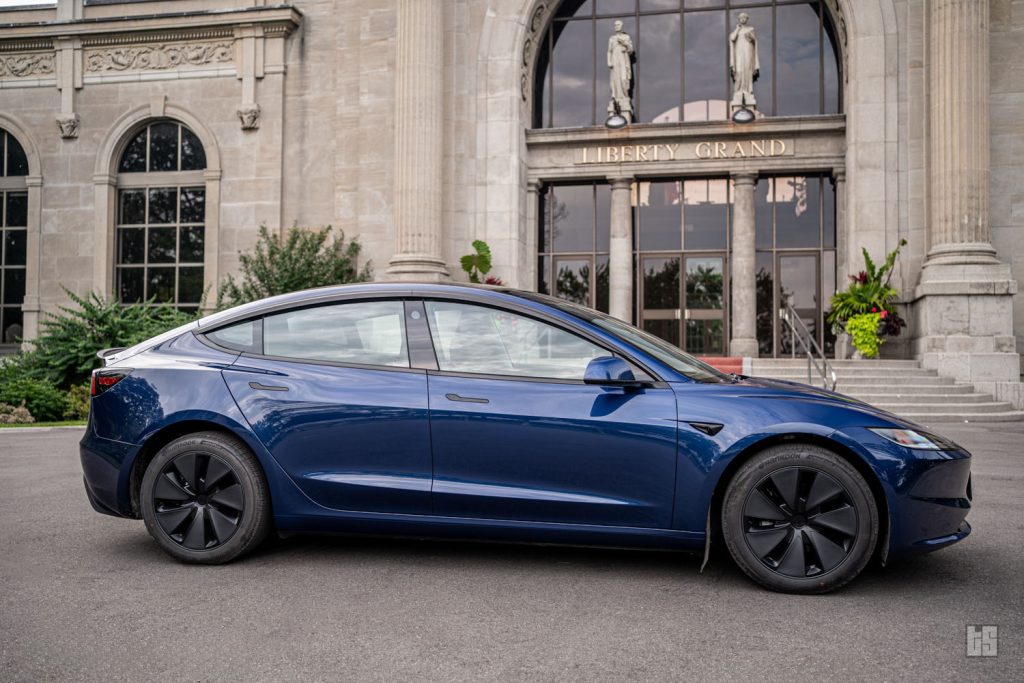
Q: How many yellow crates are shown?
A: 0